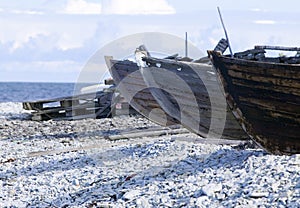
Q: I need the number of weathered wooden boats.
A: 3